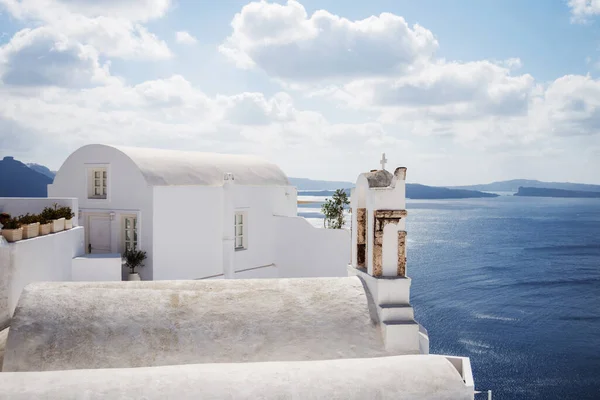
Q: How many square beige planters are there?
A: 5